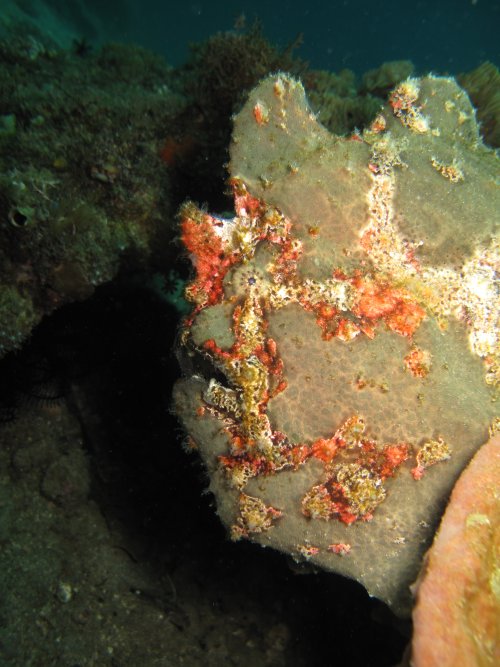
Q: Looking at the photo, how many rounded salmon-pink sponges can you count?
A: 1